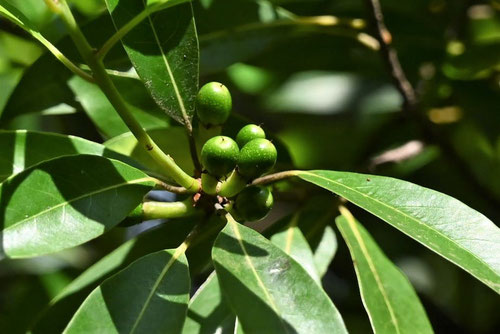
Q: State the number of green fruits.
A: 5